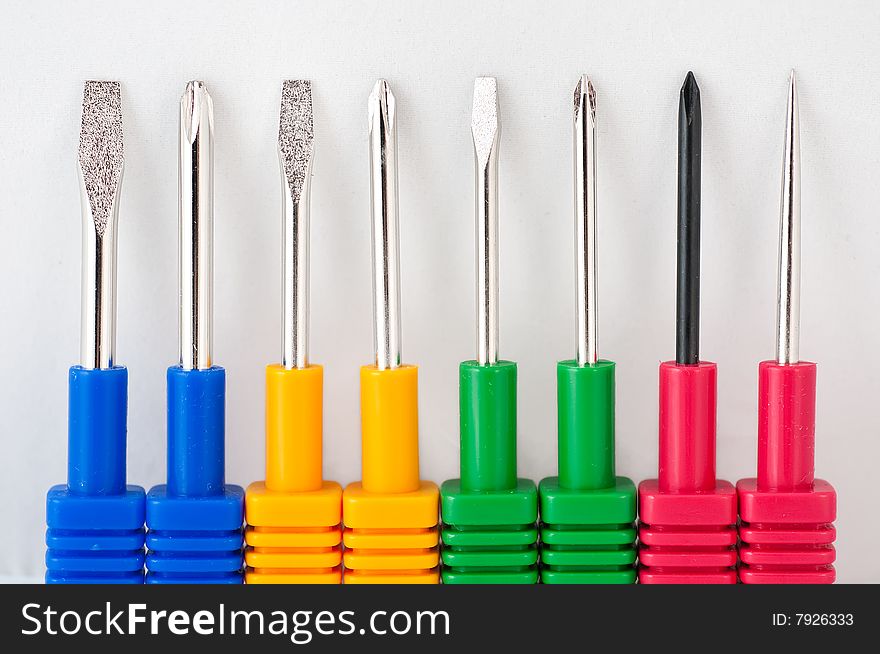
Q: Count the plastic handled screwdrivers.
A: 8